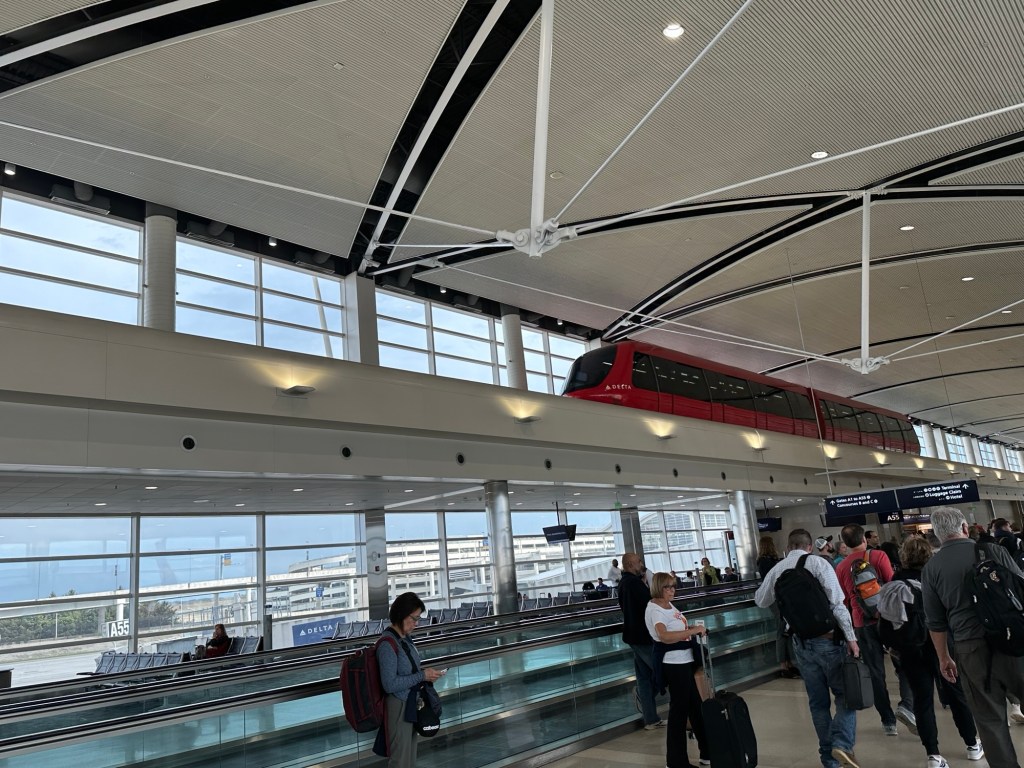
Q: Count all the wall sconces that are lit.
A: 11